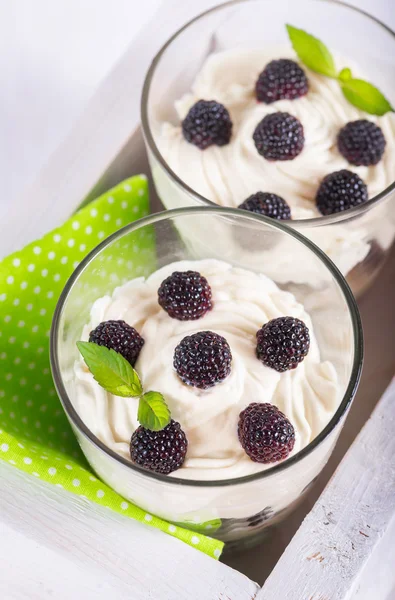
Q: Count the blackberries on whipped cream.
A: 12